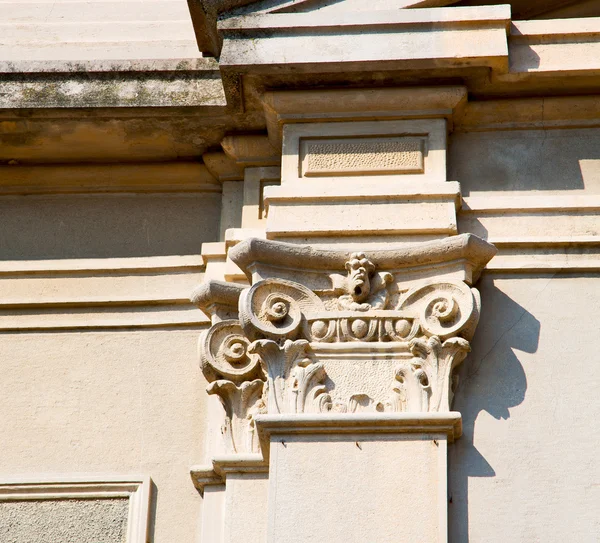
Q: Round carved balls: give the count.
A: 3